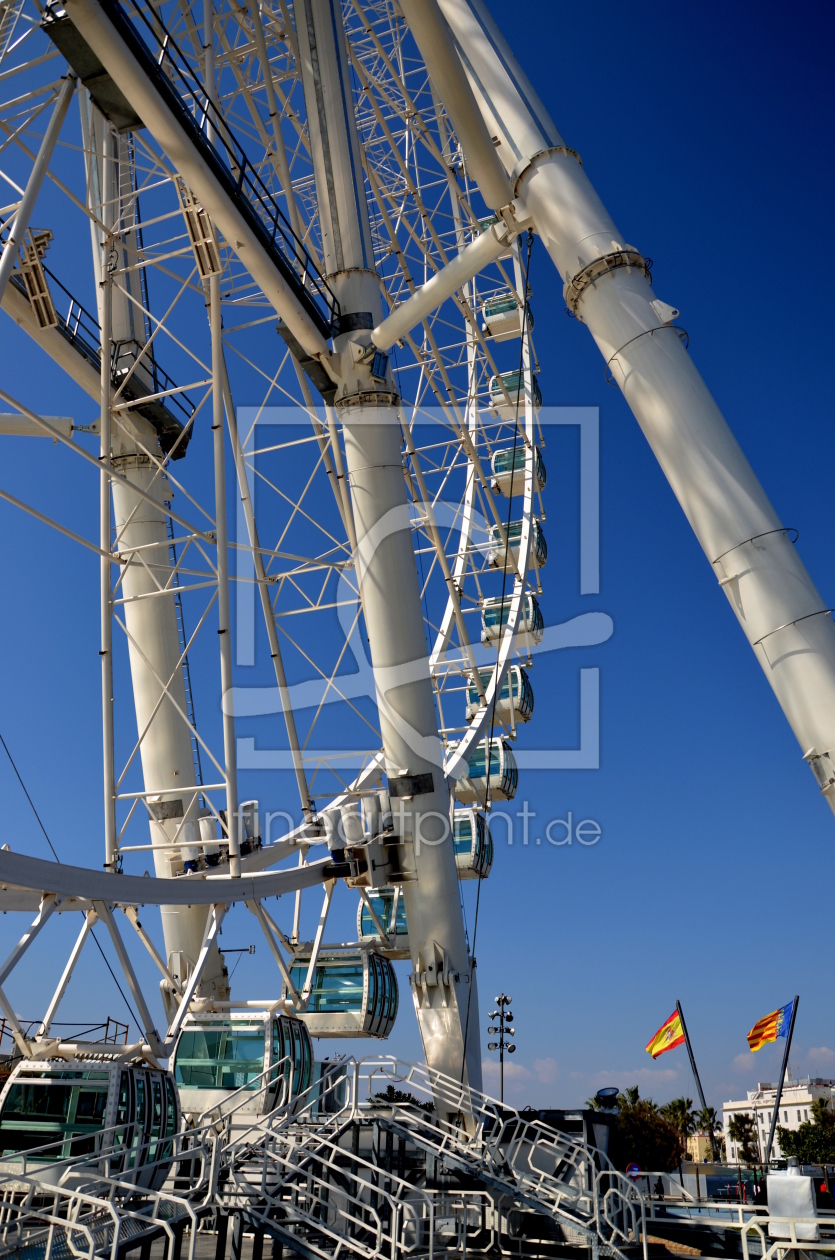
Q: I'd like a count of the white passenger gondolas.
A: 13